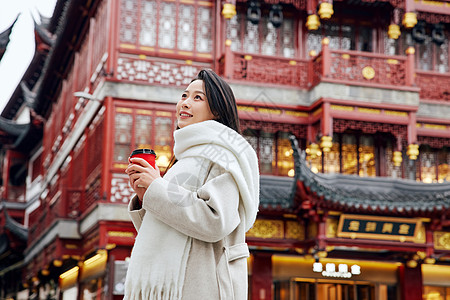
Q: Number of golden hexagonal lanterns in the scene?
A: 9